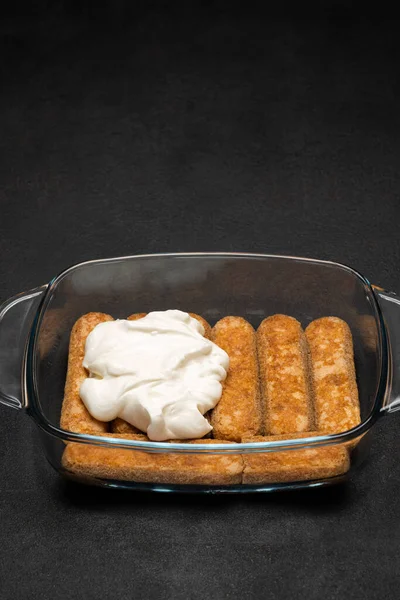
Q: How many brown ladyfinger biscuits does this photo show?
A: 8